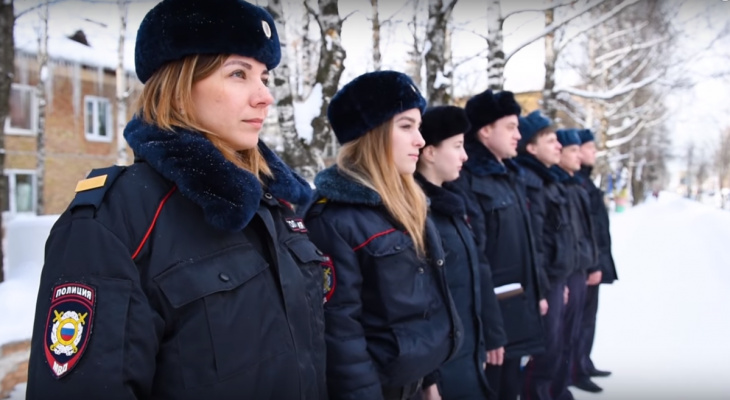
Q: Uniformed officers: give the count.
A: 7